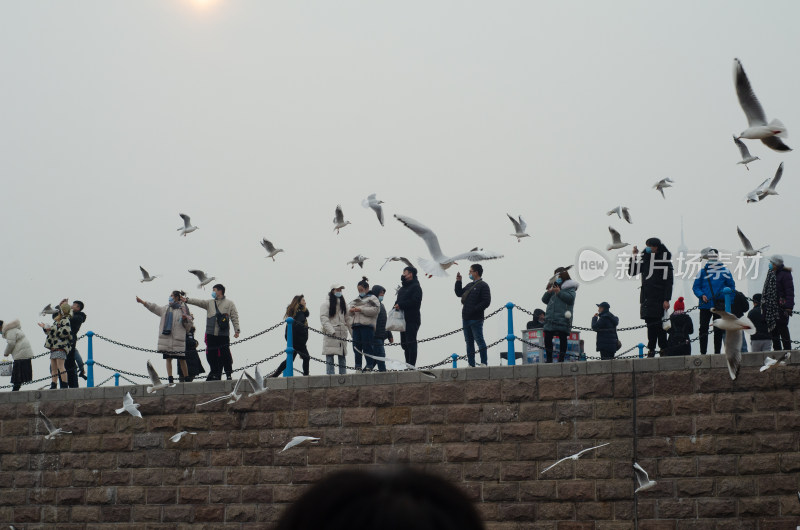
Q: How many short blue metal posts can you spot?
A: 3